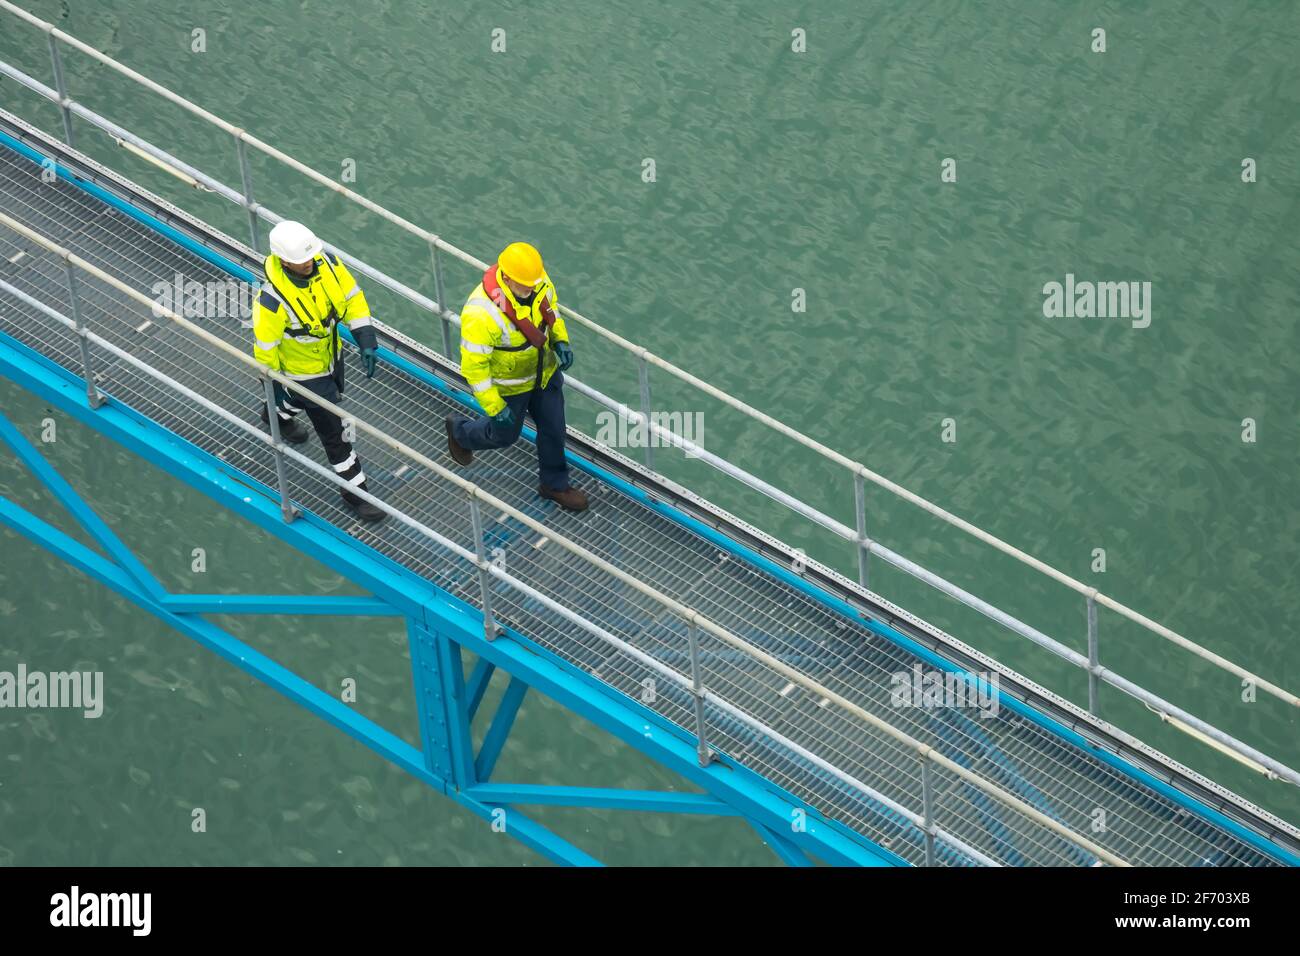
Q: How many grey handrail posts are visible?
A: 11